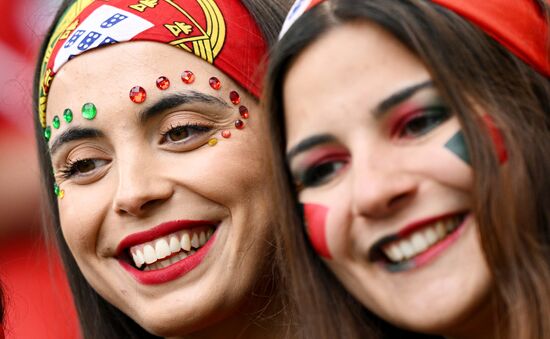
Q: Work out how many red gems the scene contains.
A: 8